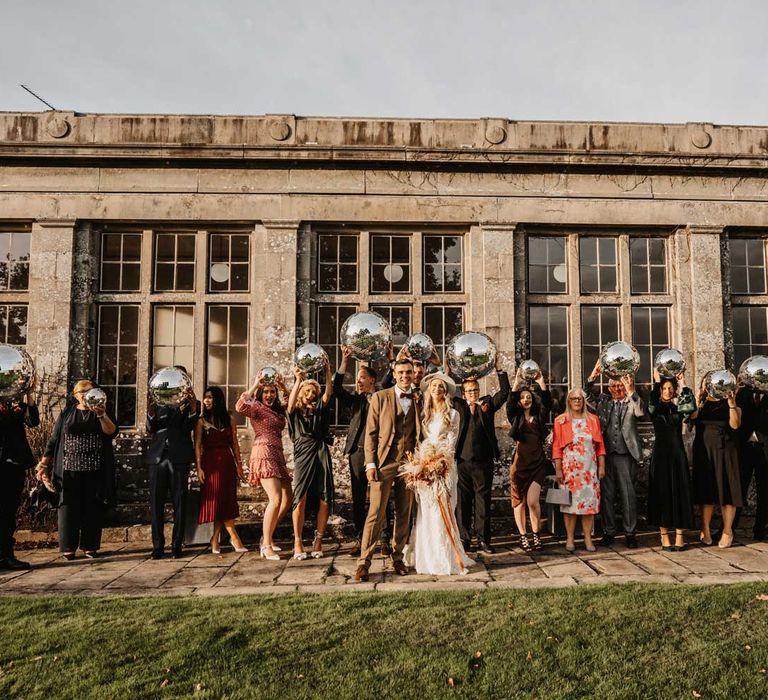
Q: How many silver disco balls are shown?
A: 13